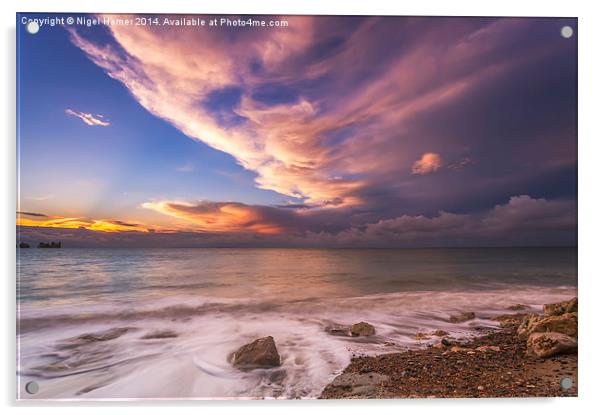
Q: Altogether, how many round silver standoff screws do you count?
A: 4